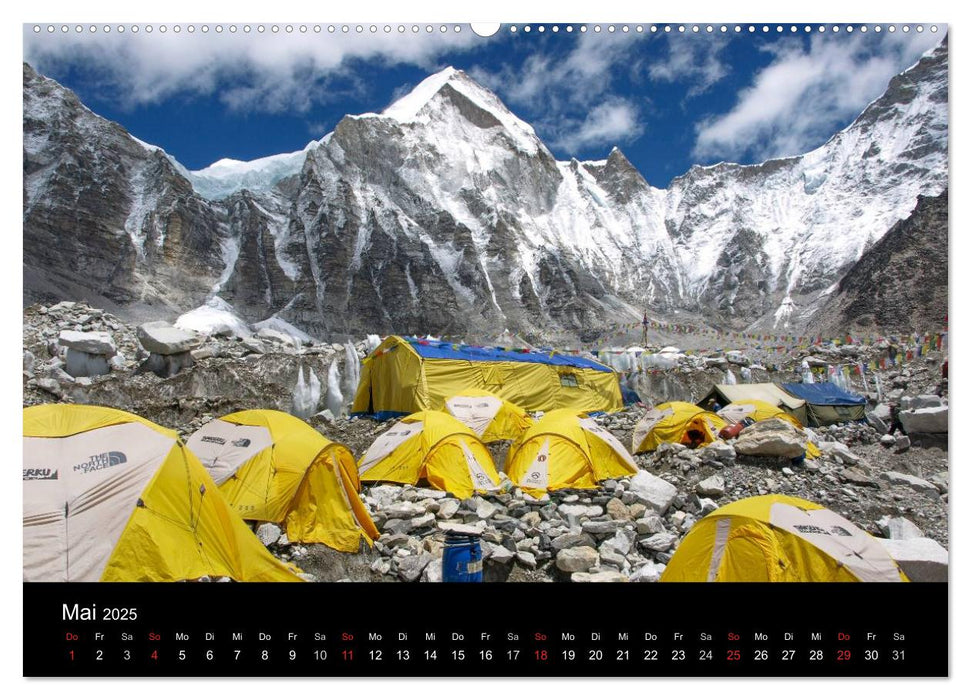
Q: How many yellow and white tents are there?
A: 8